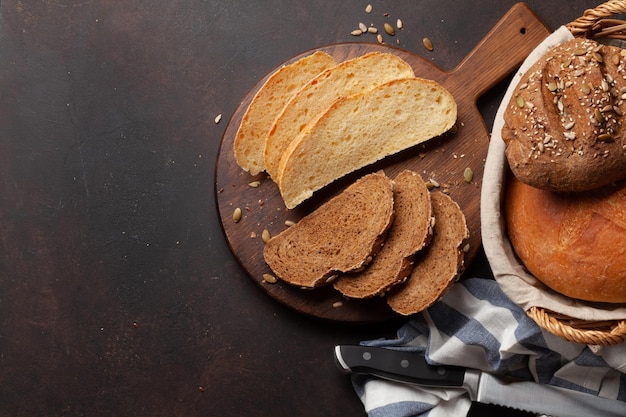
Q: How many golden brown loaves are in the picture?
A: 1